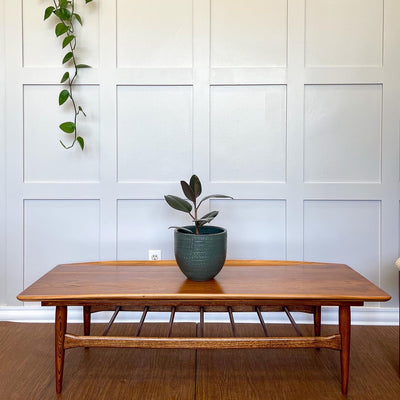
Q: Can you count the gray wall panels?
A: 12